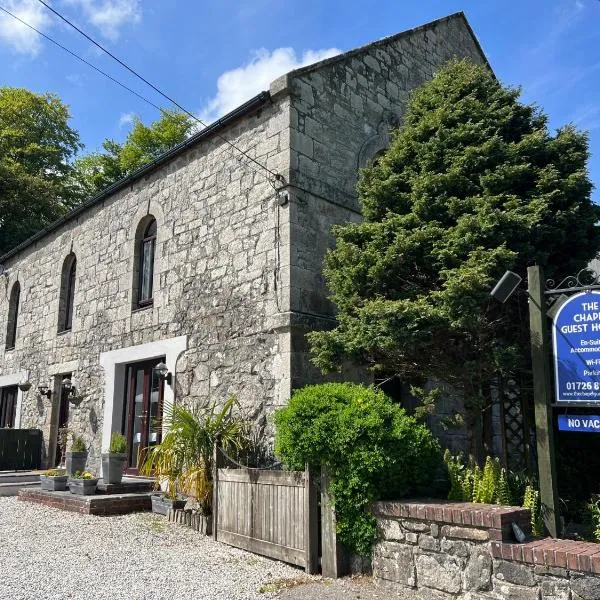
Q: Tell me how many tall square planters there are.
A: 2